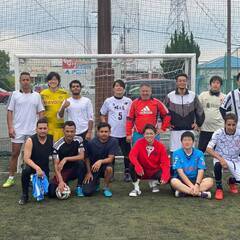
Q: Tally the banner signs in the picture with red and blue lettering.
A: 1